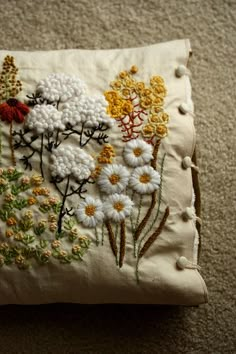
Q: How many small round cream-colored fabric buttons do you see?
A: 5